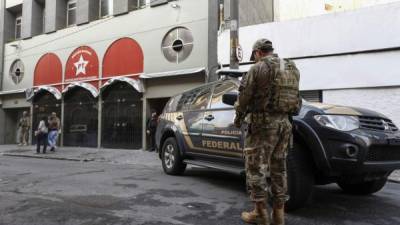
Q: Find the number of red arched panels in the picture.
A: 3